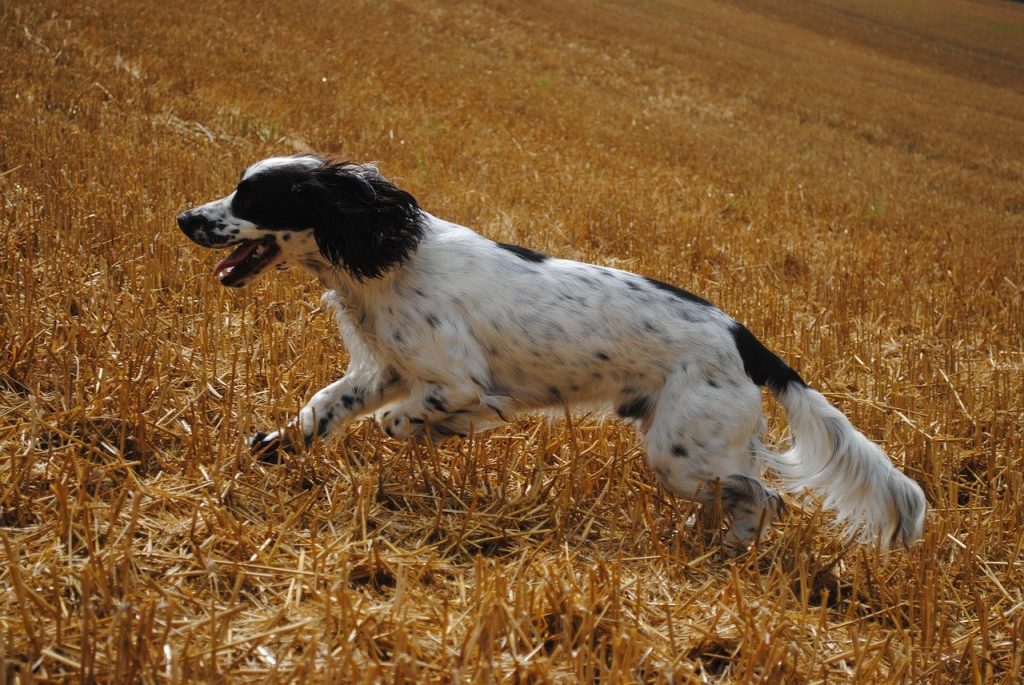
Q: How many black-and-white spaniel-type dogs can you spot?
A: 1